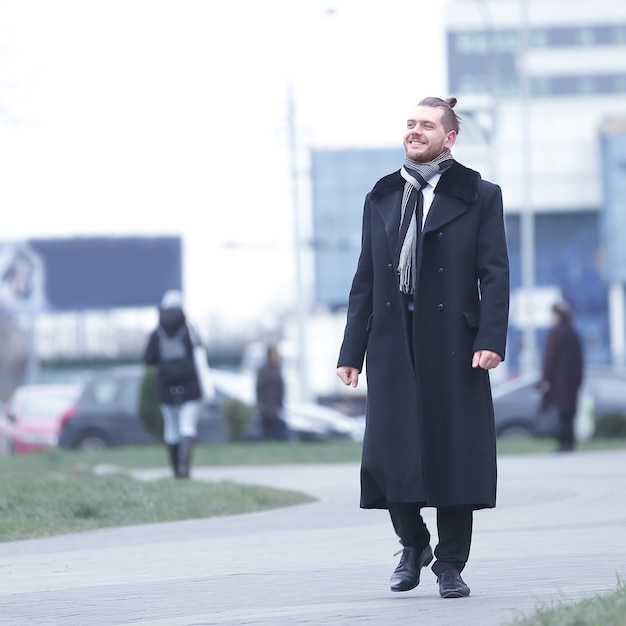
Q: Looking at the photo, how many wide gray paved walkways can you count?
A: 1